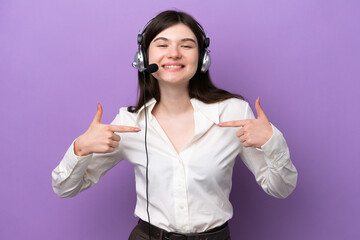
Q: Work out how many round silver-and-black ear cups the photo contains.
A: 2